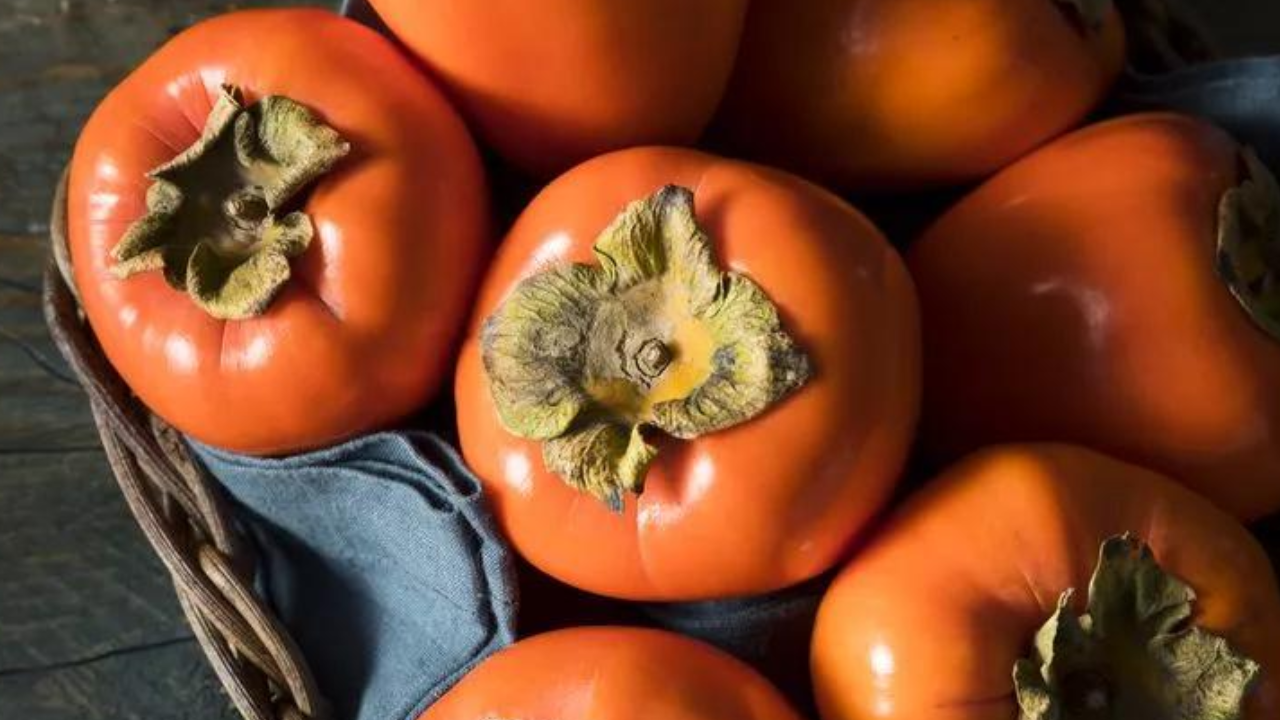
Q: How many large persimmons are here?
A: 7